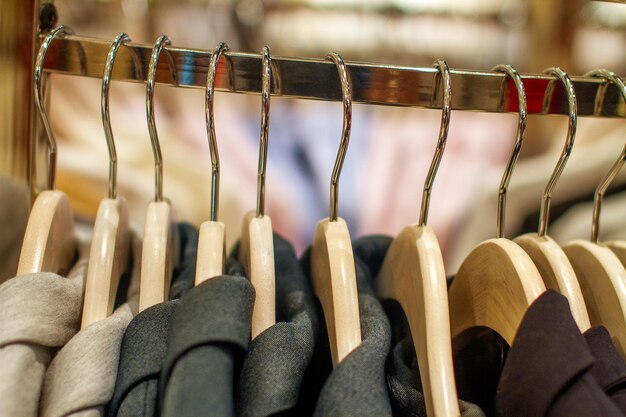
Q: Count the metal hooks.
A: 10